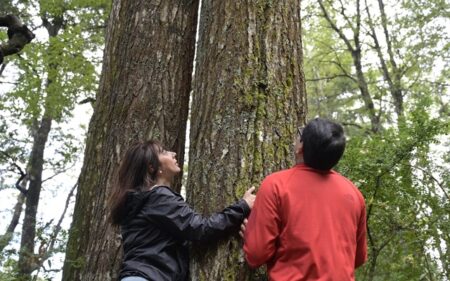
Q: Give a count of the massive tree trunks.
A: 2